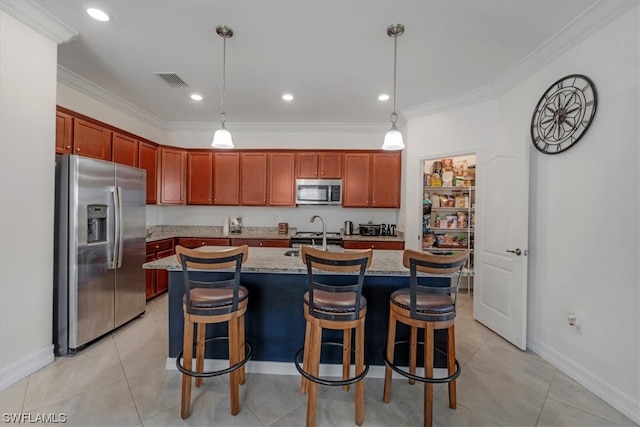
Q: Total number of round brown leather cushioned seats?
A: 3